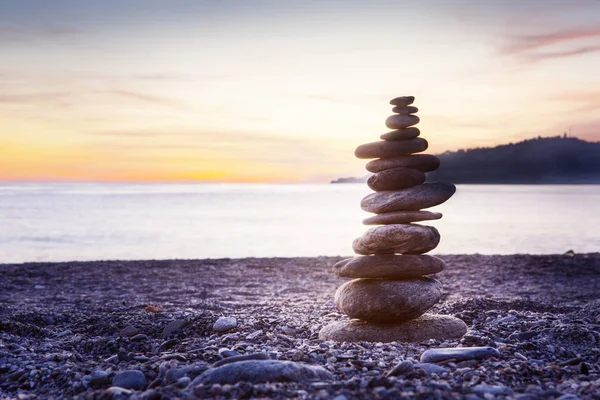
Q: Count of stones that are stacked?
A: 13